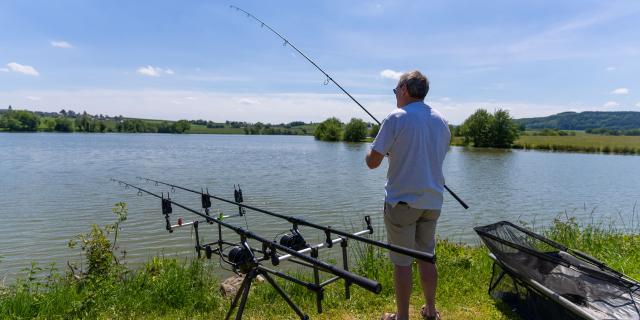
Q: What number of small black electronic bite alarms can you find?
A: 3